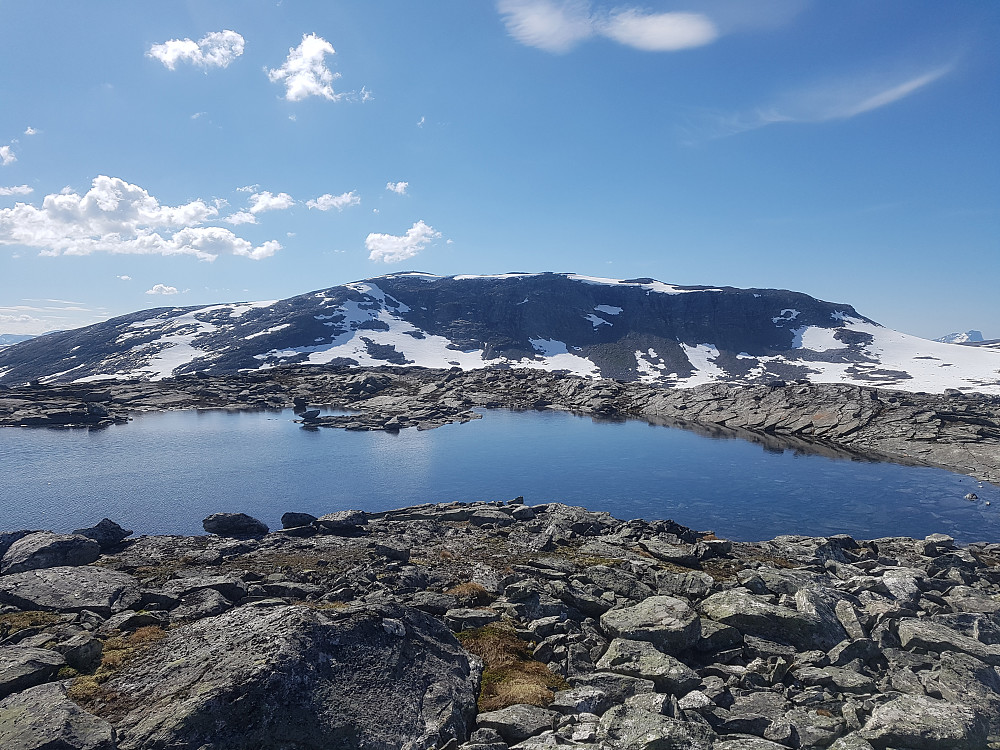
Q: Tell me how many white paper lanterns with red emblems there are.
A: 0